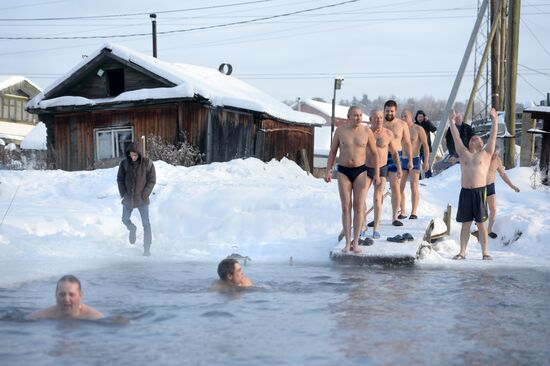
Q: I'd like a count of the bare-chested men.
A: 8